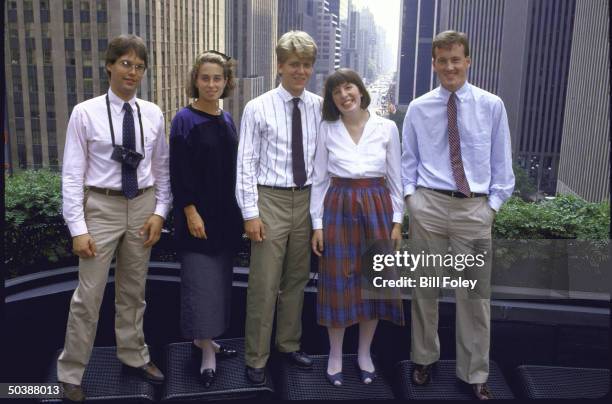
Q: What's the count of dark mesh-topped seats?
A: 5